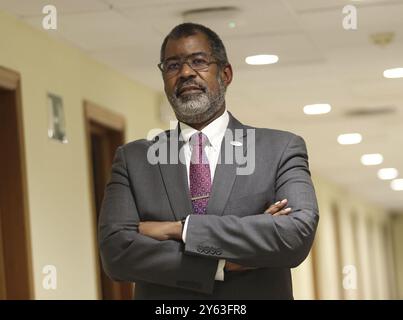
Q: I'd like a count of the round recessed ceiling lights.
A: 7